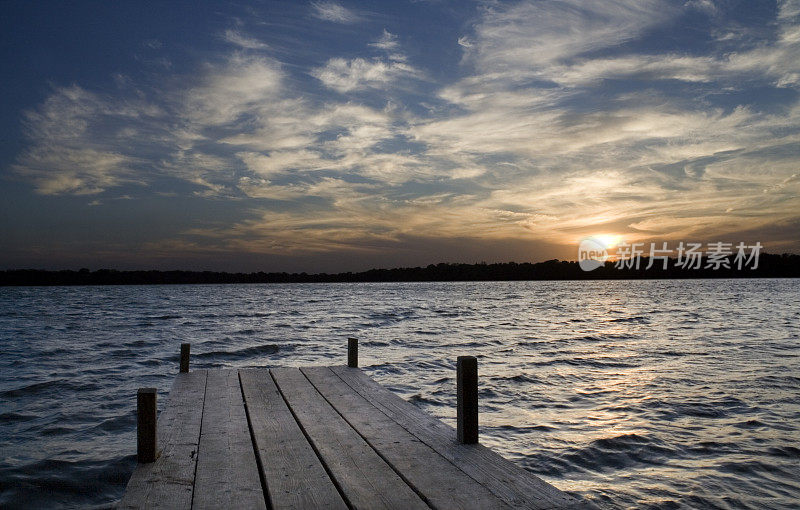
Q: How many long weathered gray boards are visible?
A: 6